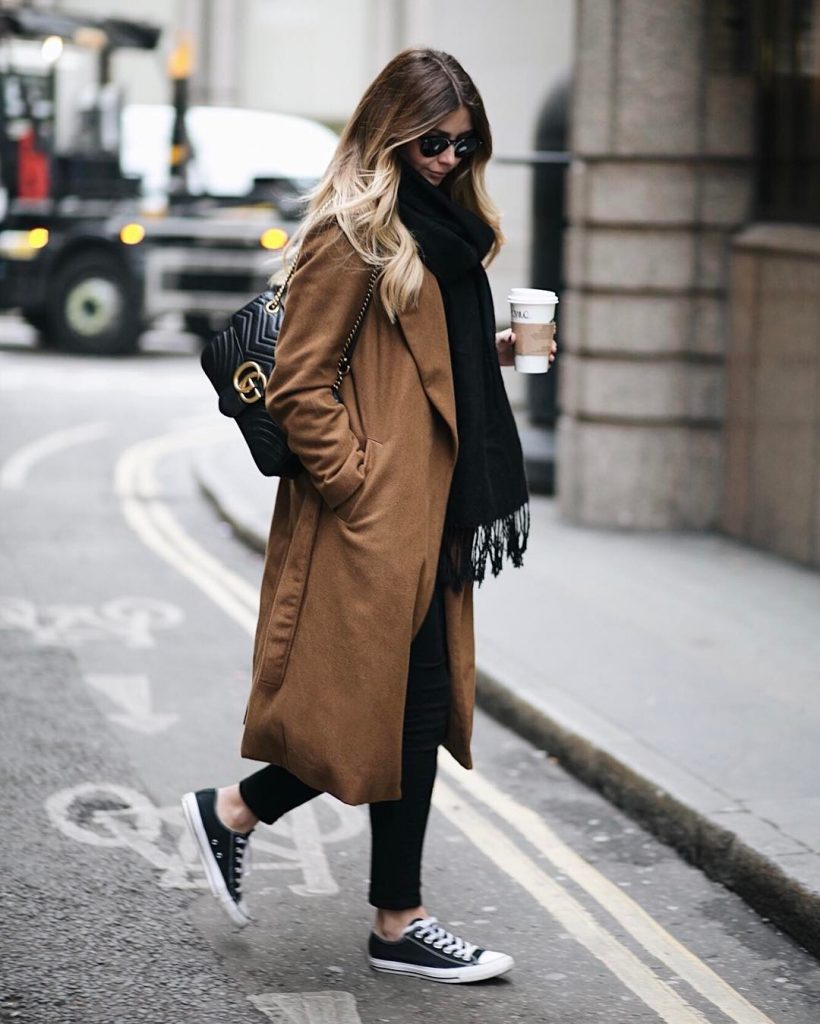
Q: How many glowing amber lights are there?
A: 3